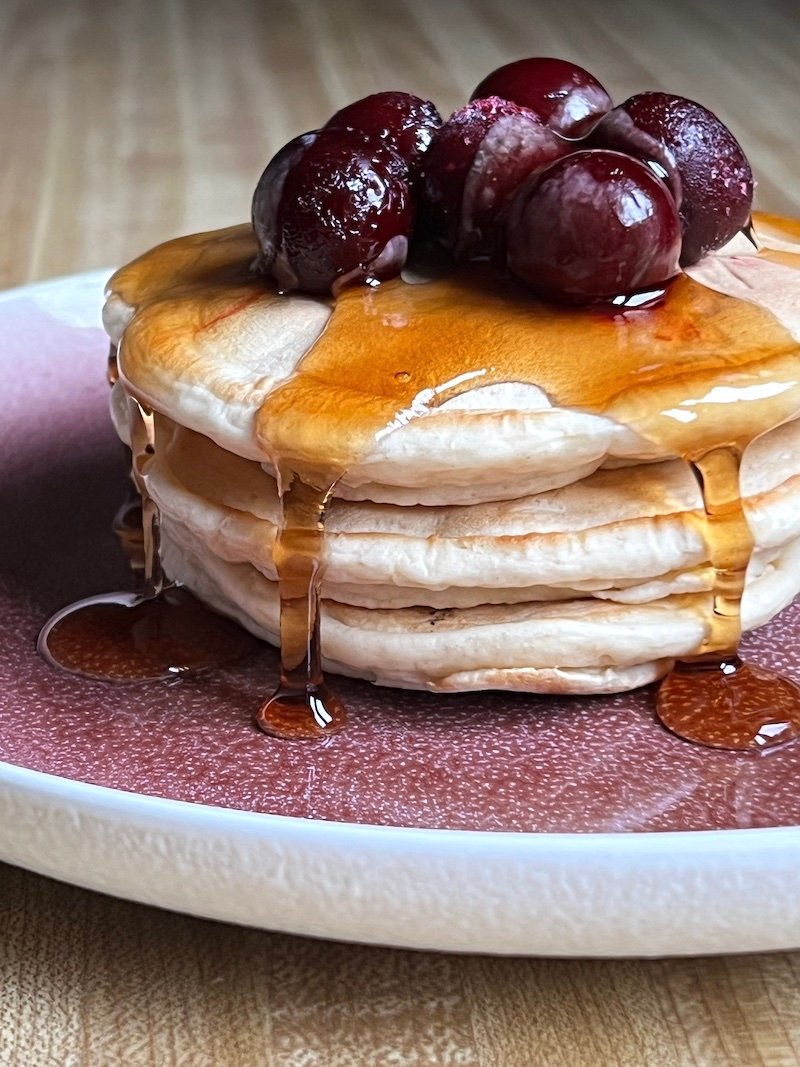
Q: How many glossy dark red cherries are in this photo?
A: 6